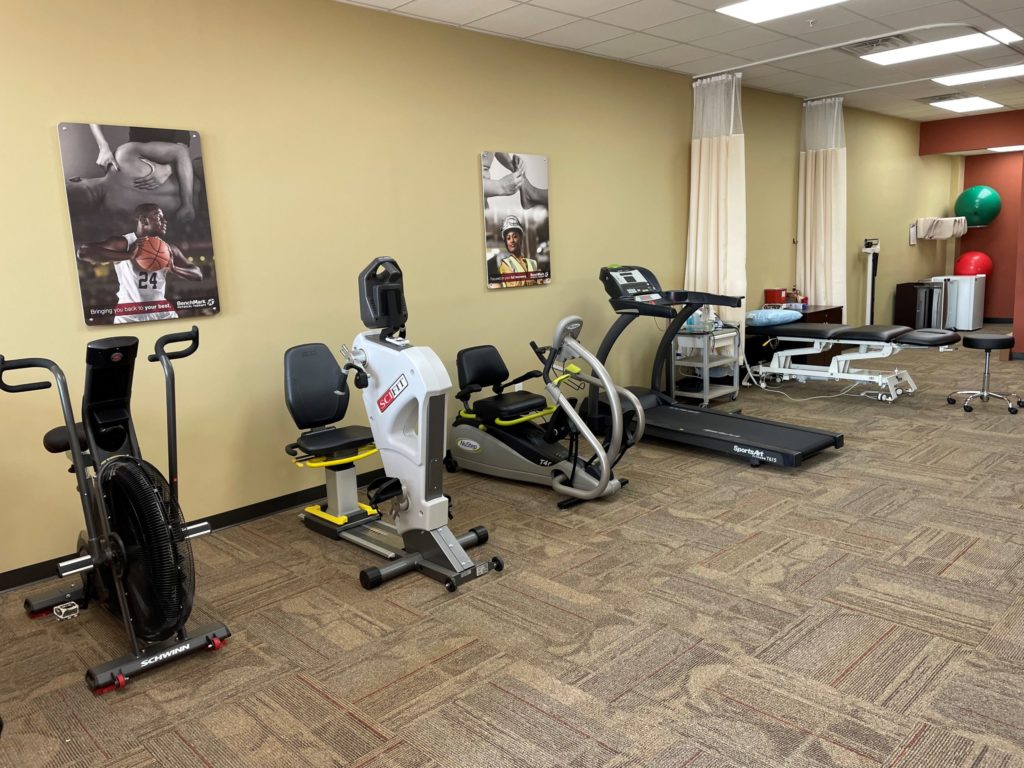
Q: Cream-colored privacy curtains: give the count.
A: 2